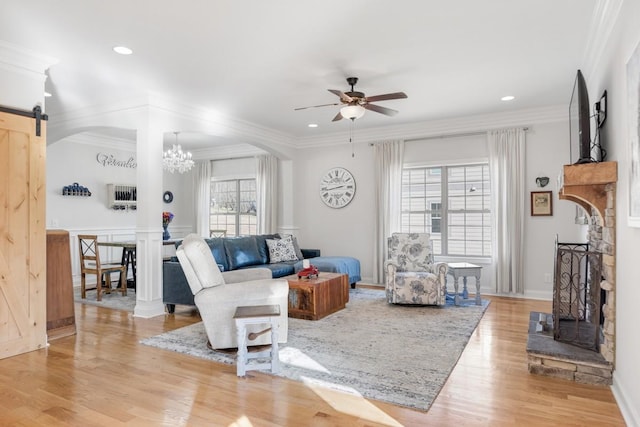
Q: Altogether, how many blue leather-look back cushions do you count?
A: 3